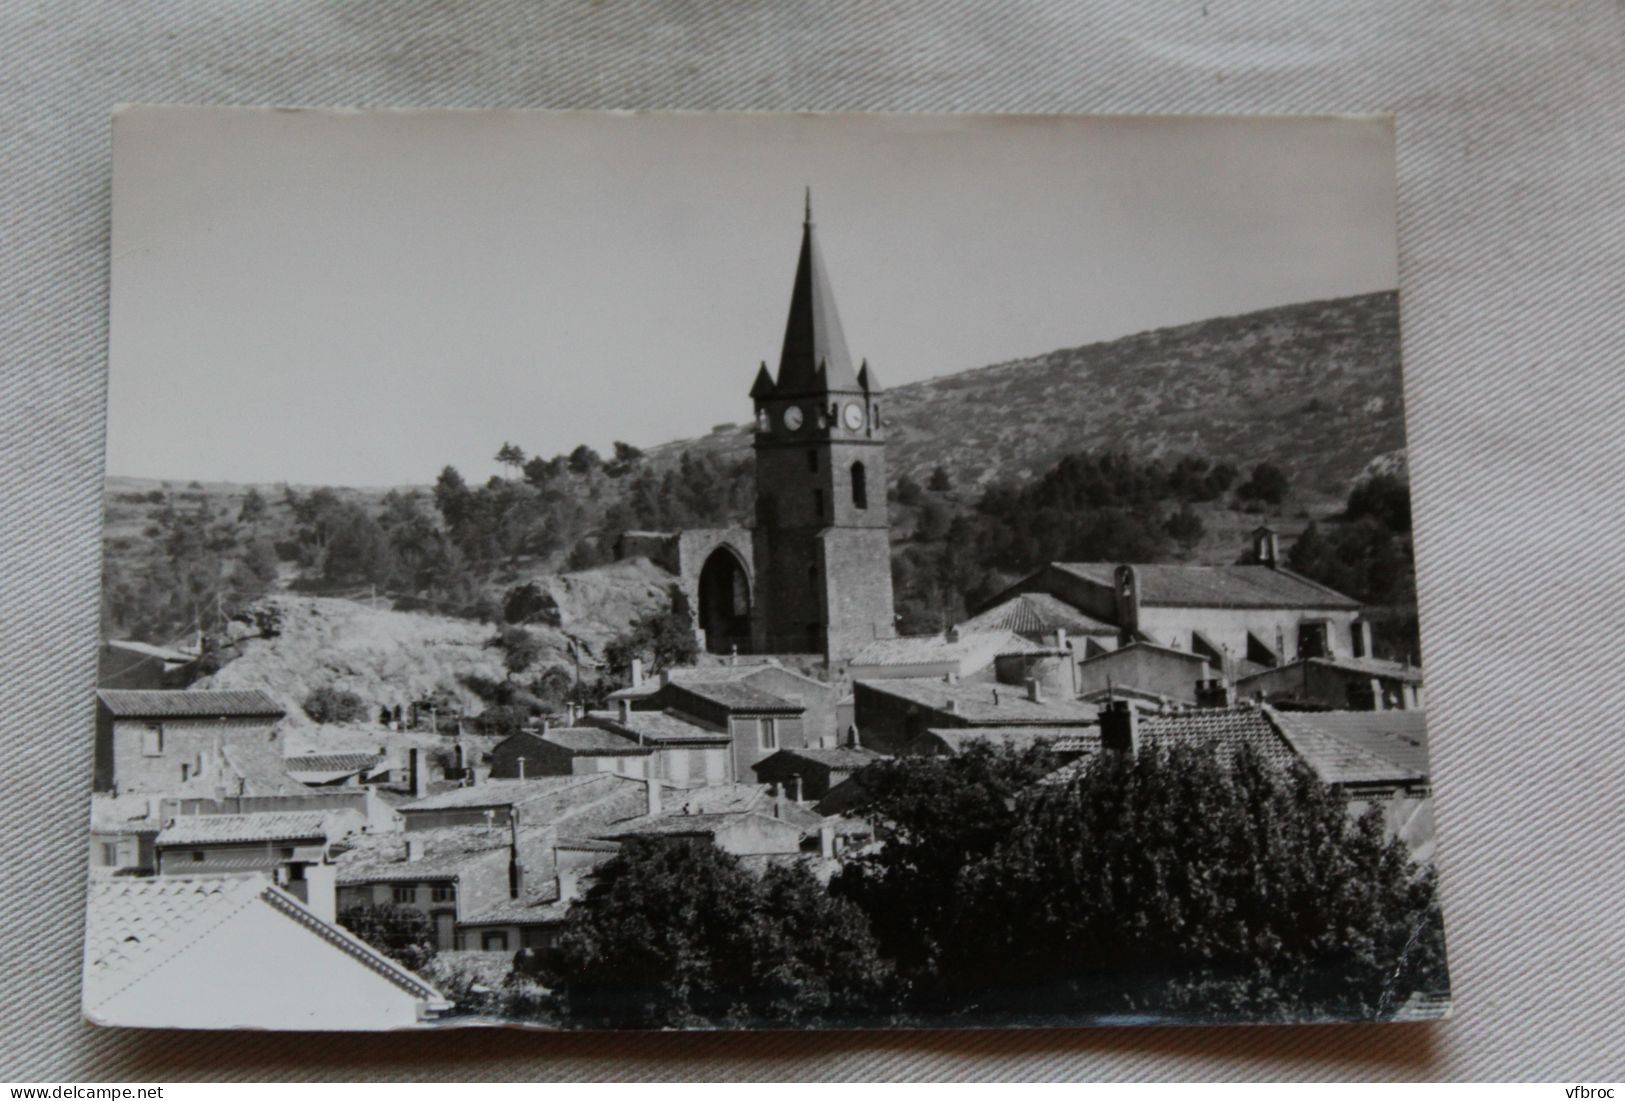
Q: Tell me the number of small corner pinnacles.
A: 3